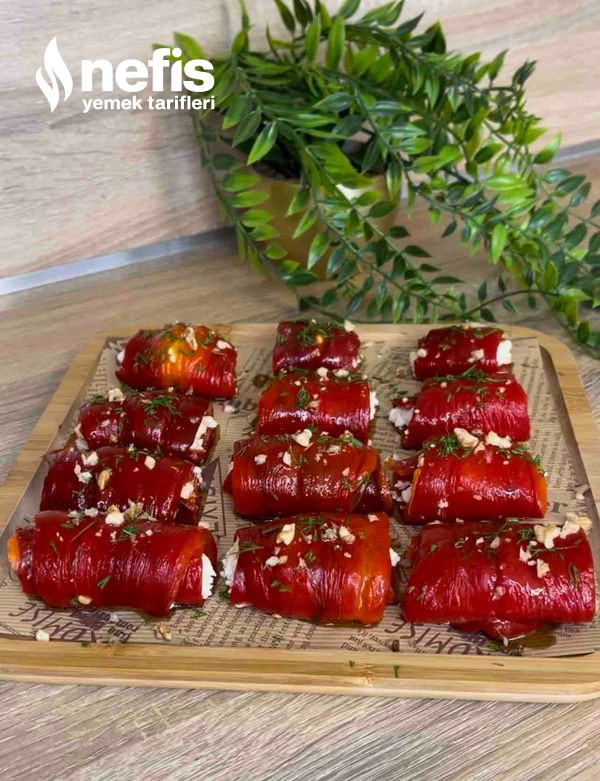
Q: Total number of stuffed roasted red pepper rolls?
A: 12